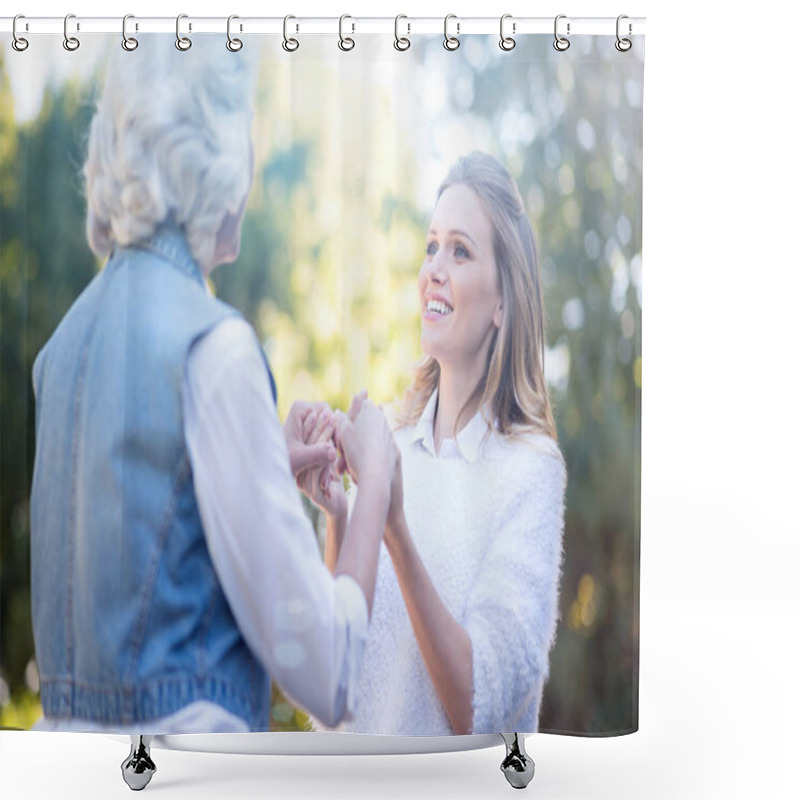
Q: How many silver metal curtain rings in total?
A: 12